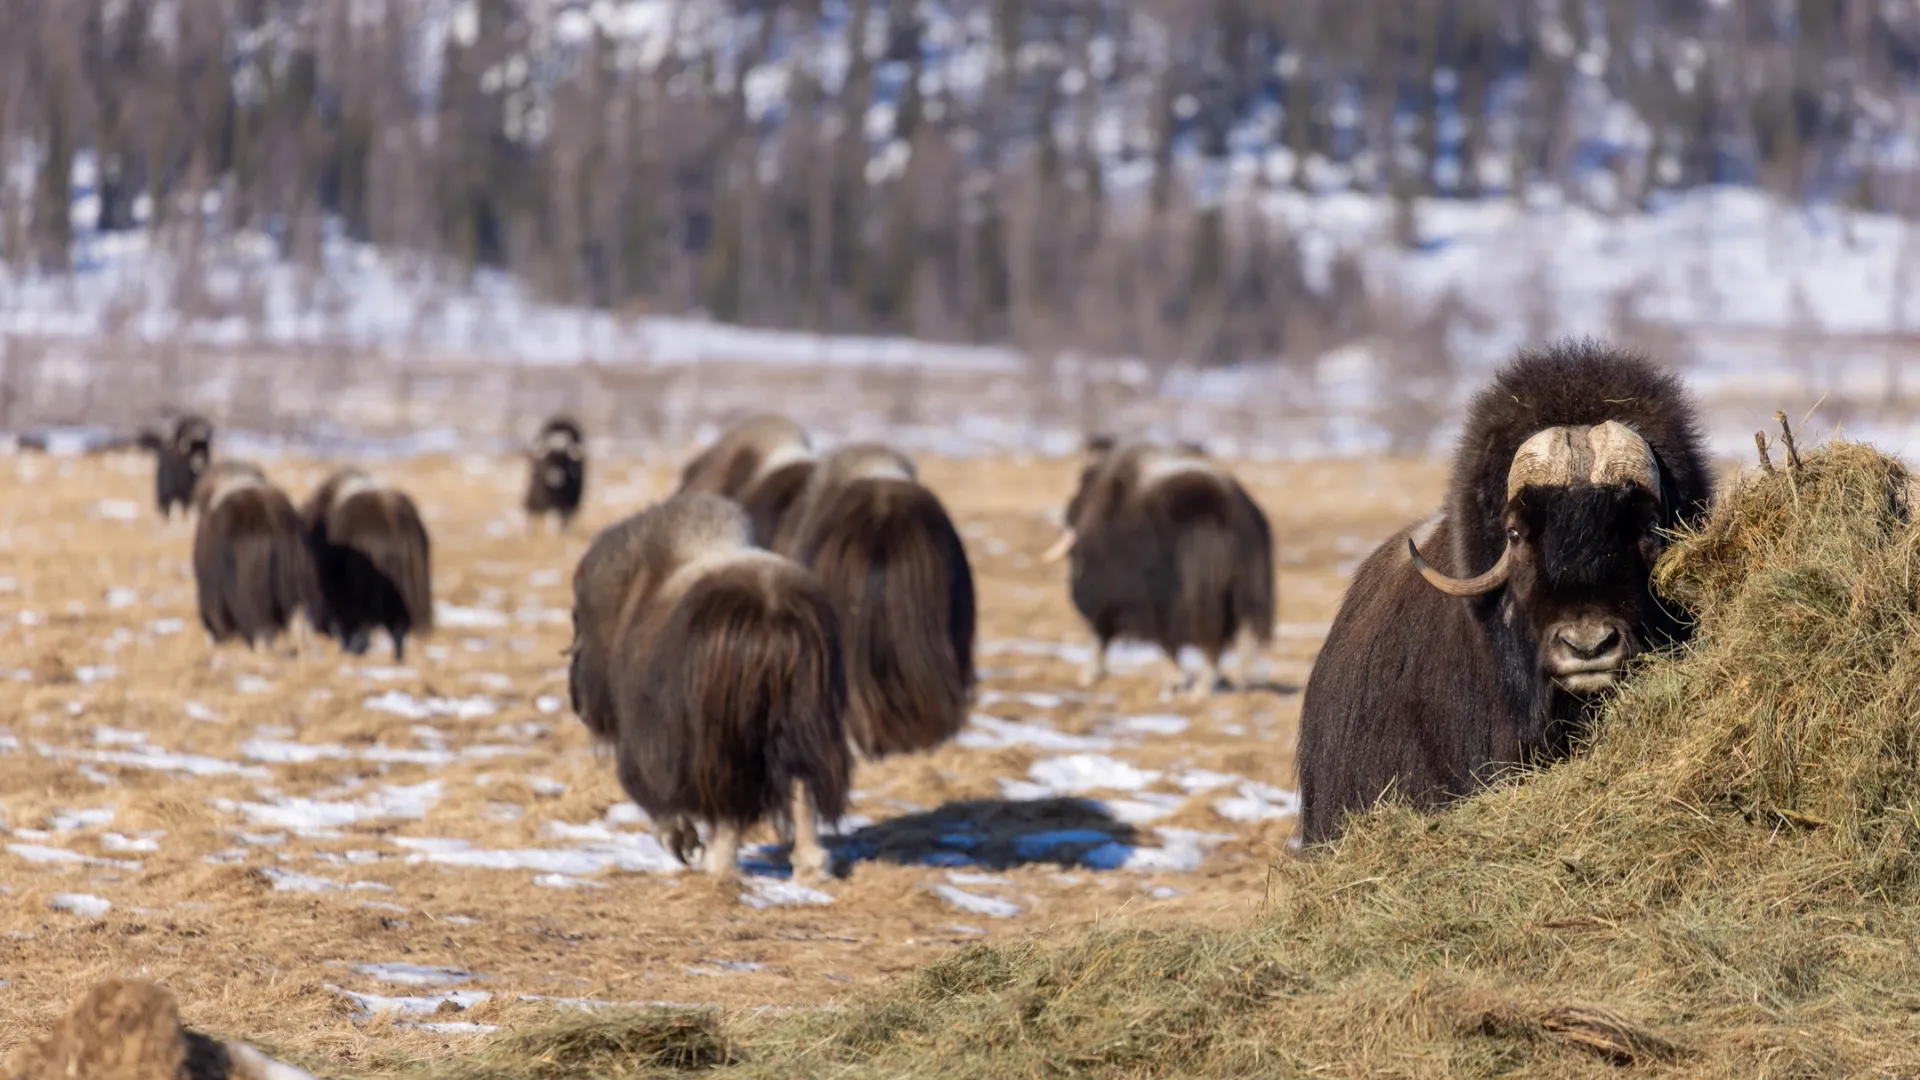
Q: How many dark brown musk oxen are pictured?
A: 9